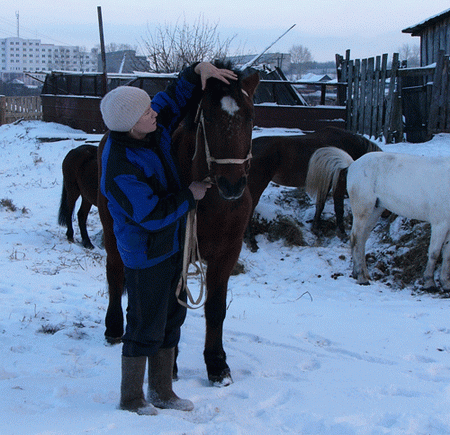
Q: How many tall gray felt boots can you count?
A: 2